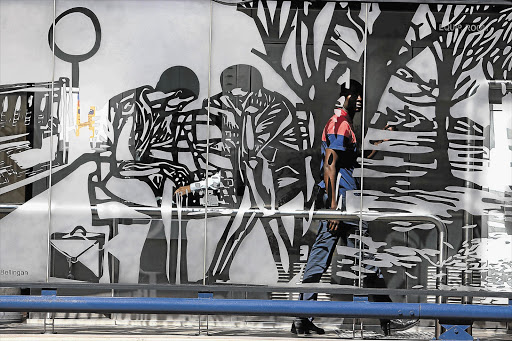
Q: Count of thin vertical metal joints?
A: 3